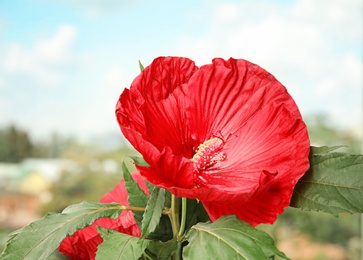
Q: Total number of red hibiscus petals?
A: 5